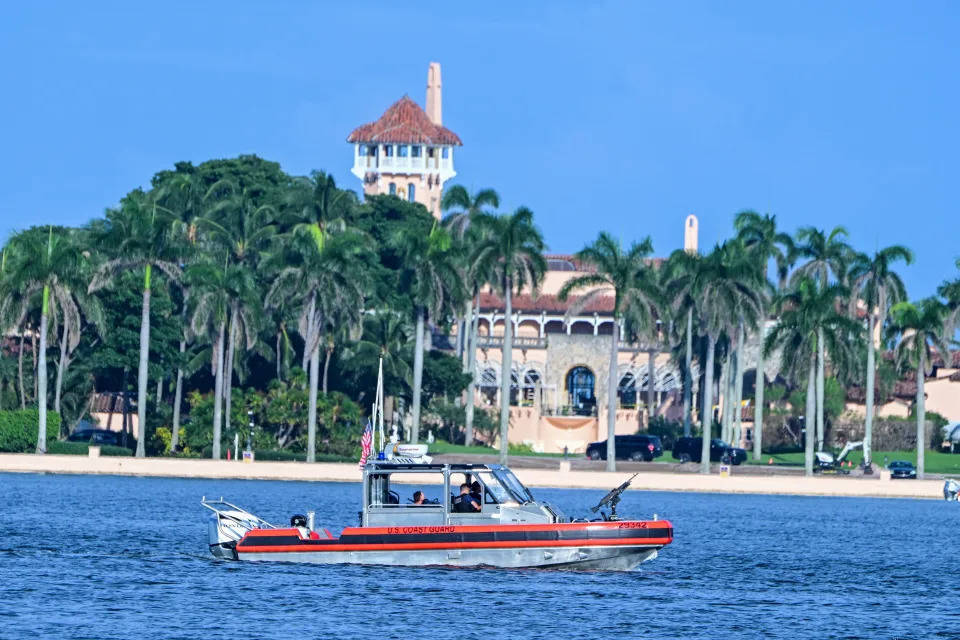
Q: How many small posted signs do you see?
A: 2